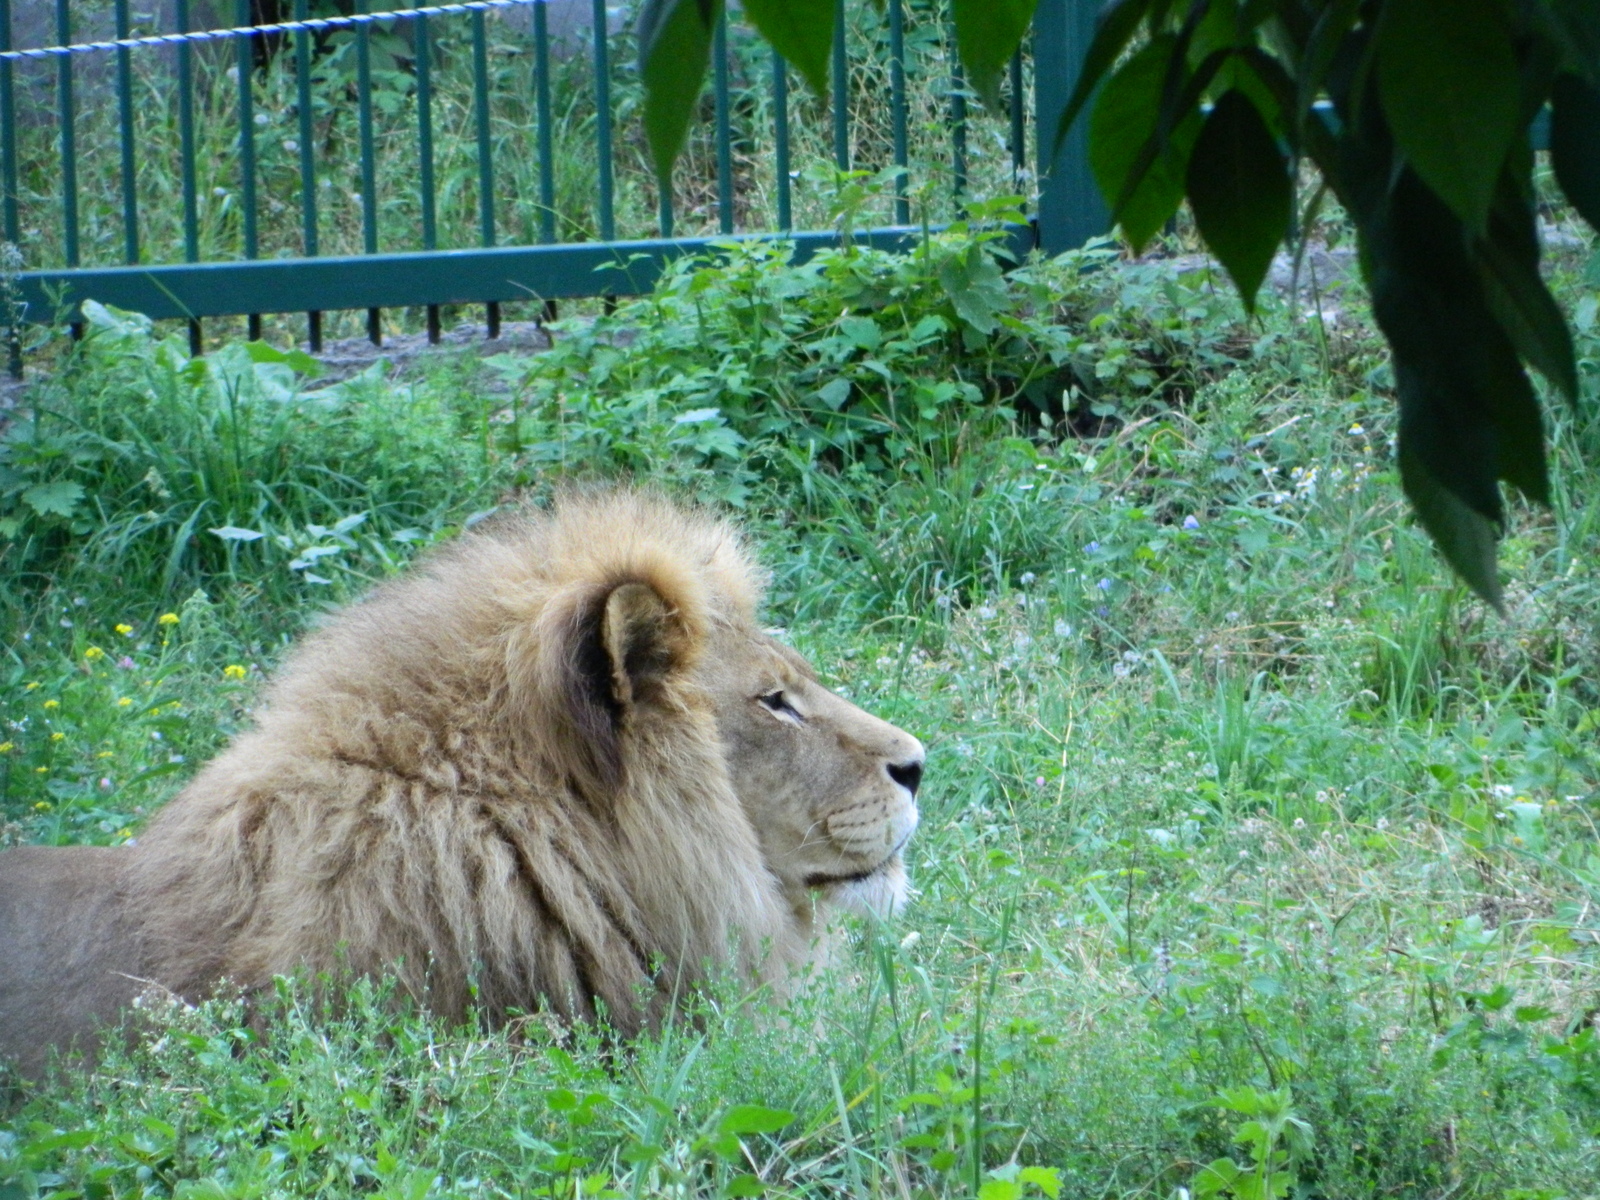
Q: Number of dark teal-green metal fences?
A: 1